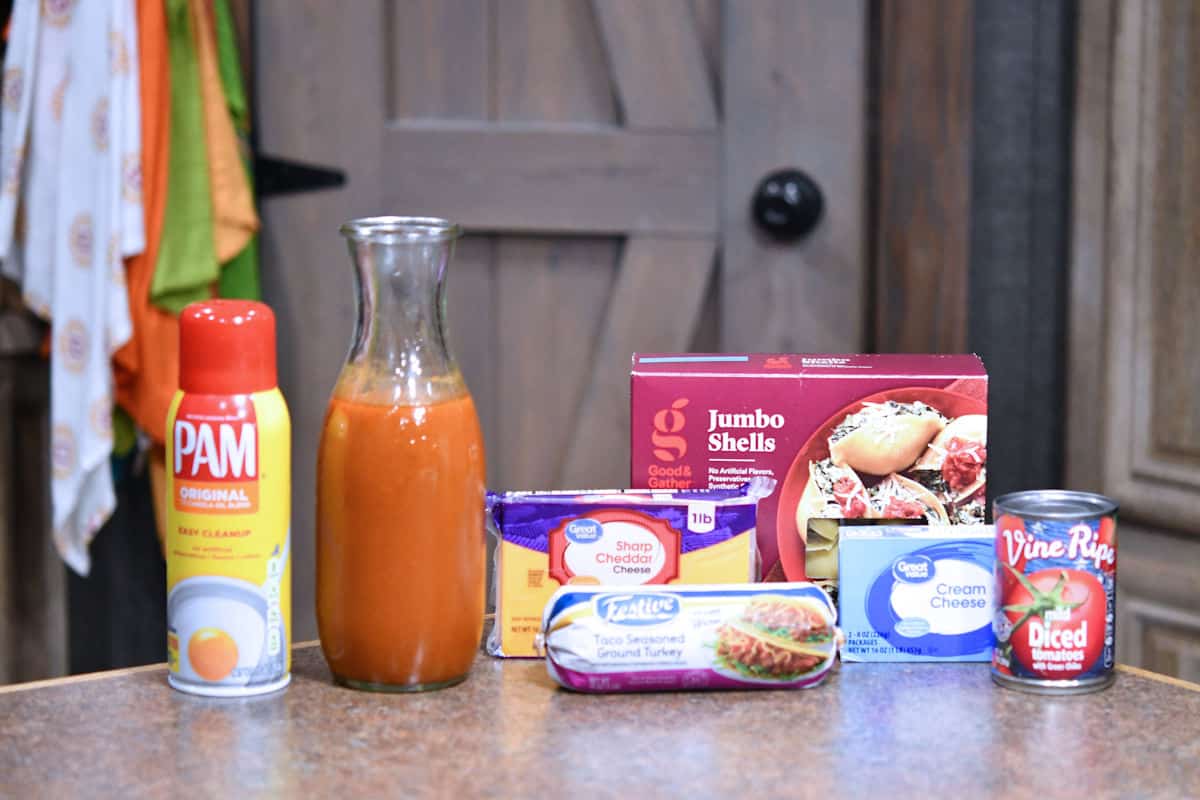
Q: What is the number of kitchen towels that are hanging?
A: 5